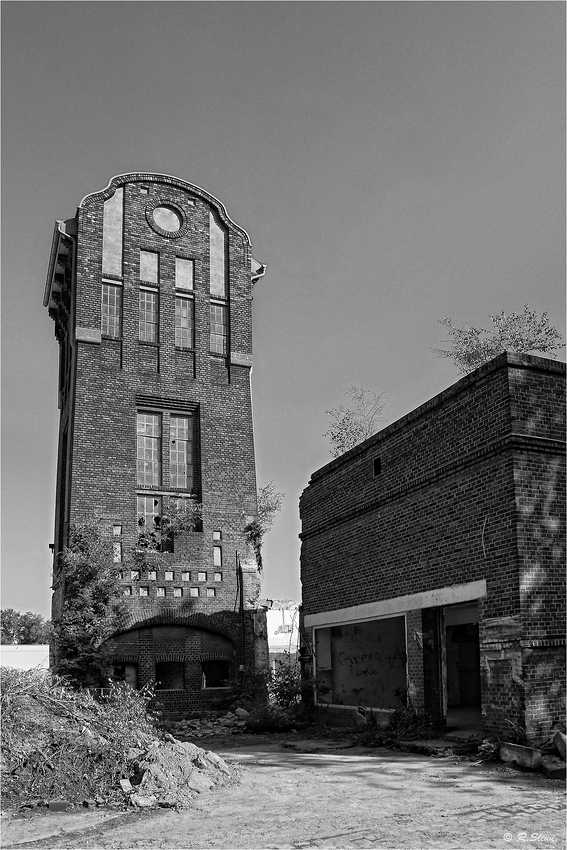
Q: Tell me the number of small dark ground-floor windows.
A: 3